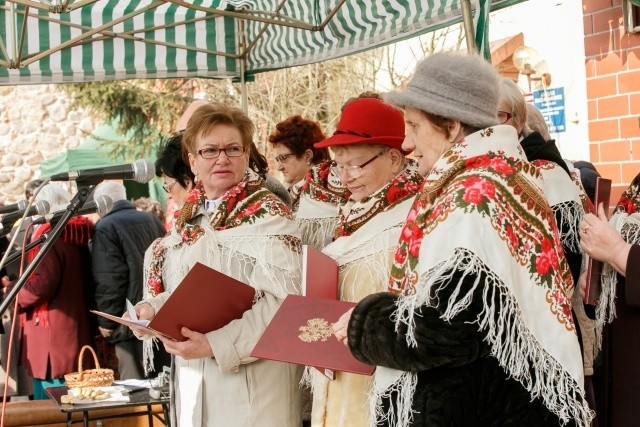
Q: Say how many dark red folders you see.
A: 4